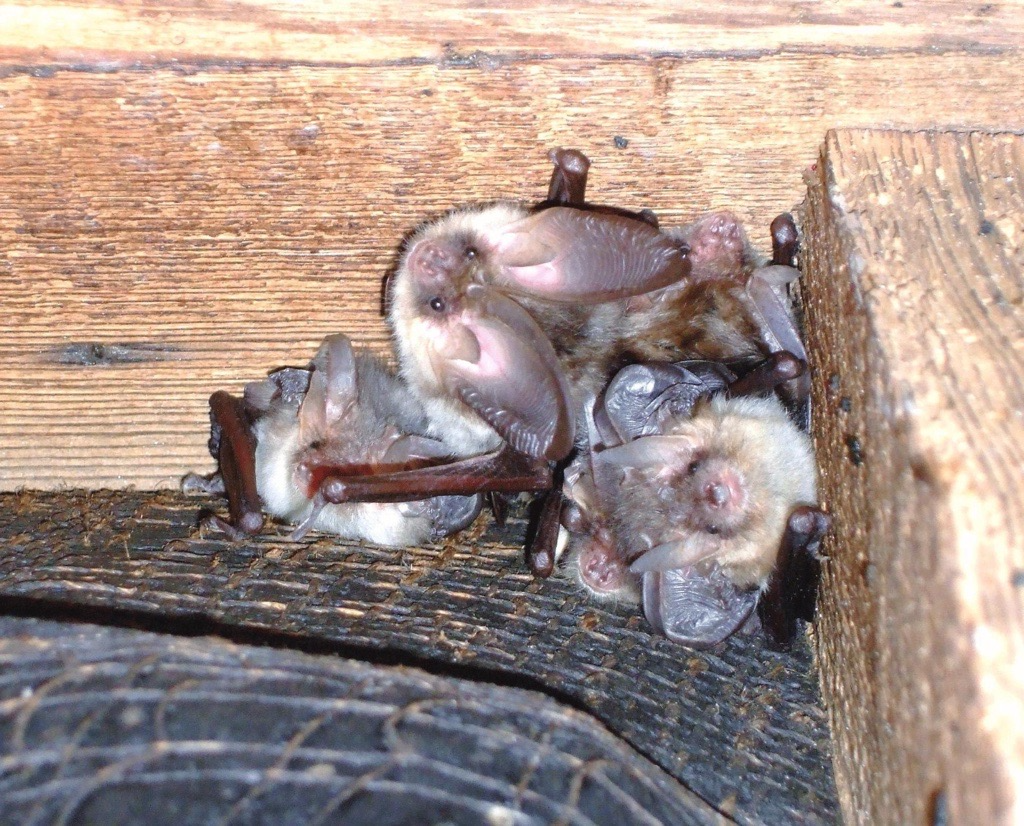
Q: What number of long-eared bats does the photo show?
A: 5